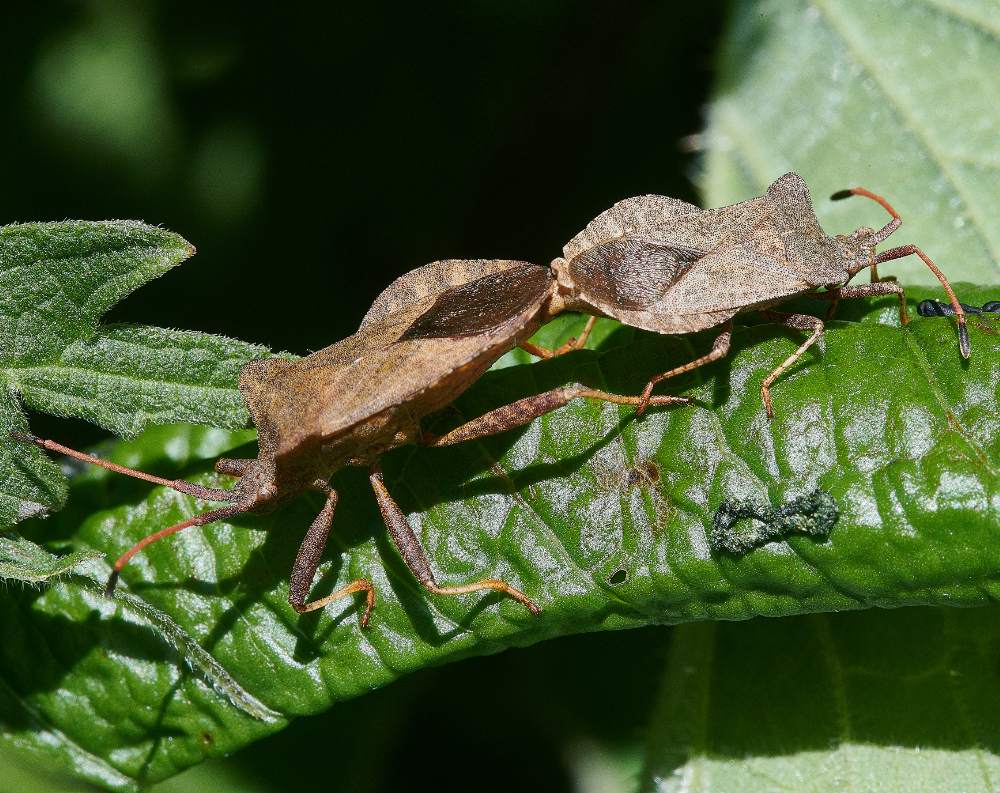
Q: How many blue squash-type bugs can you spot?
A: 0